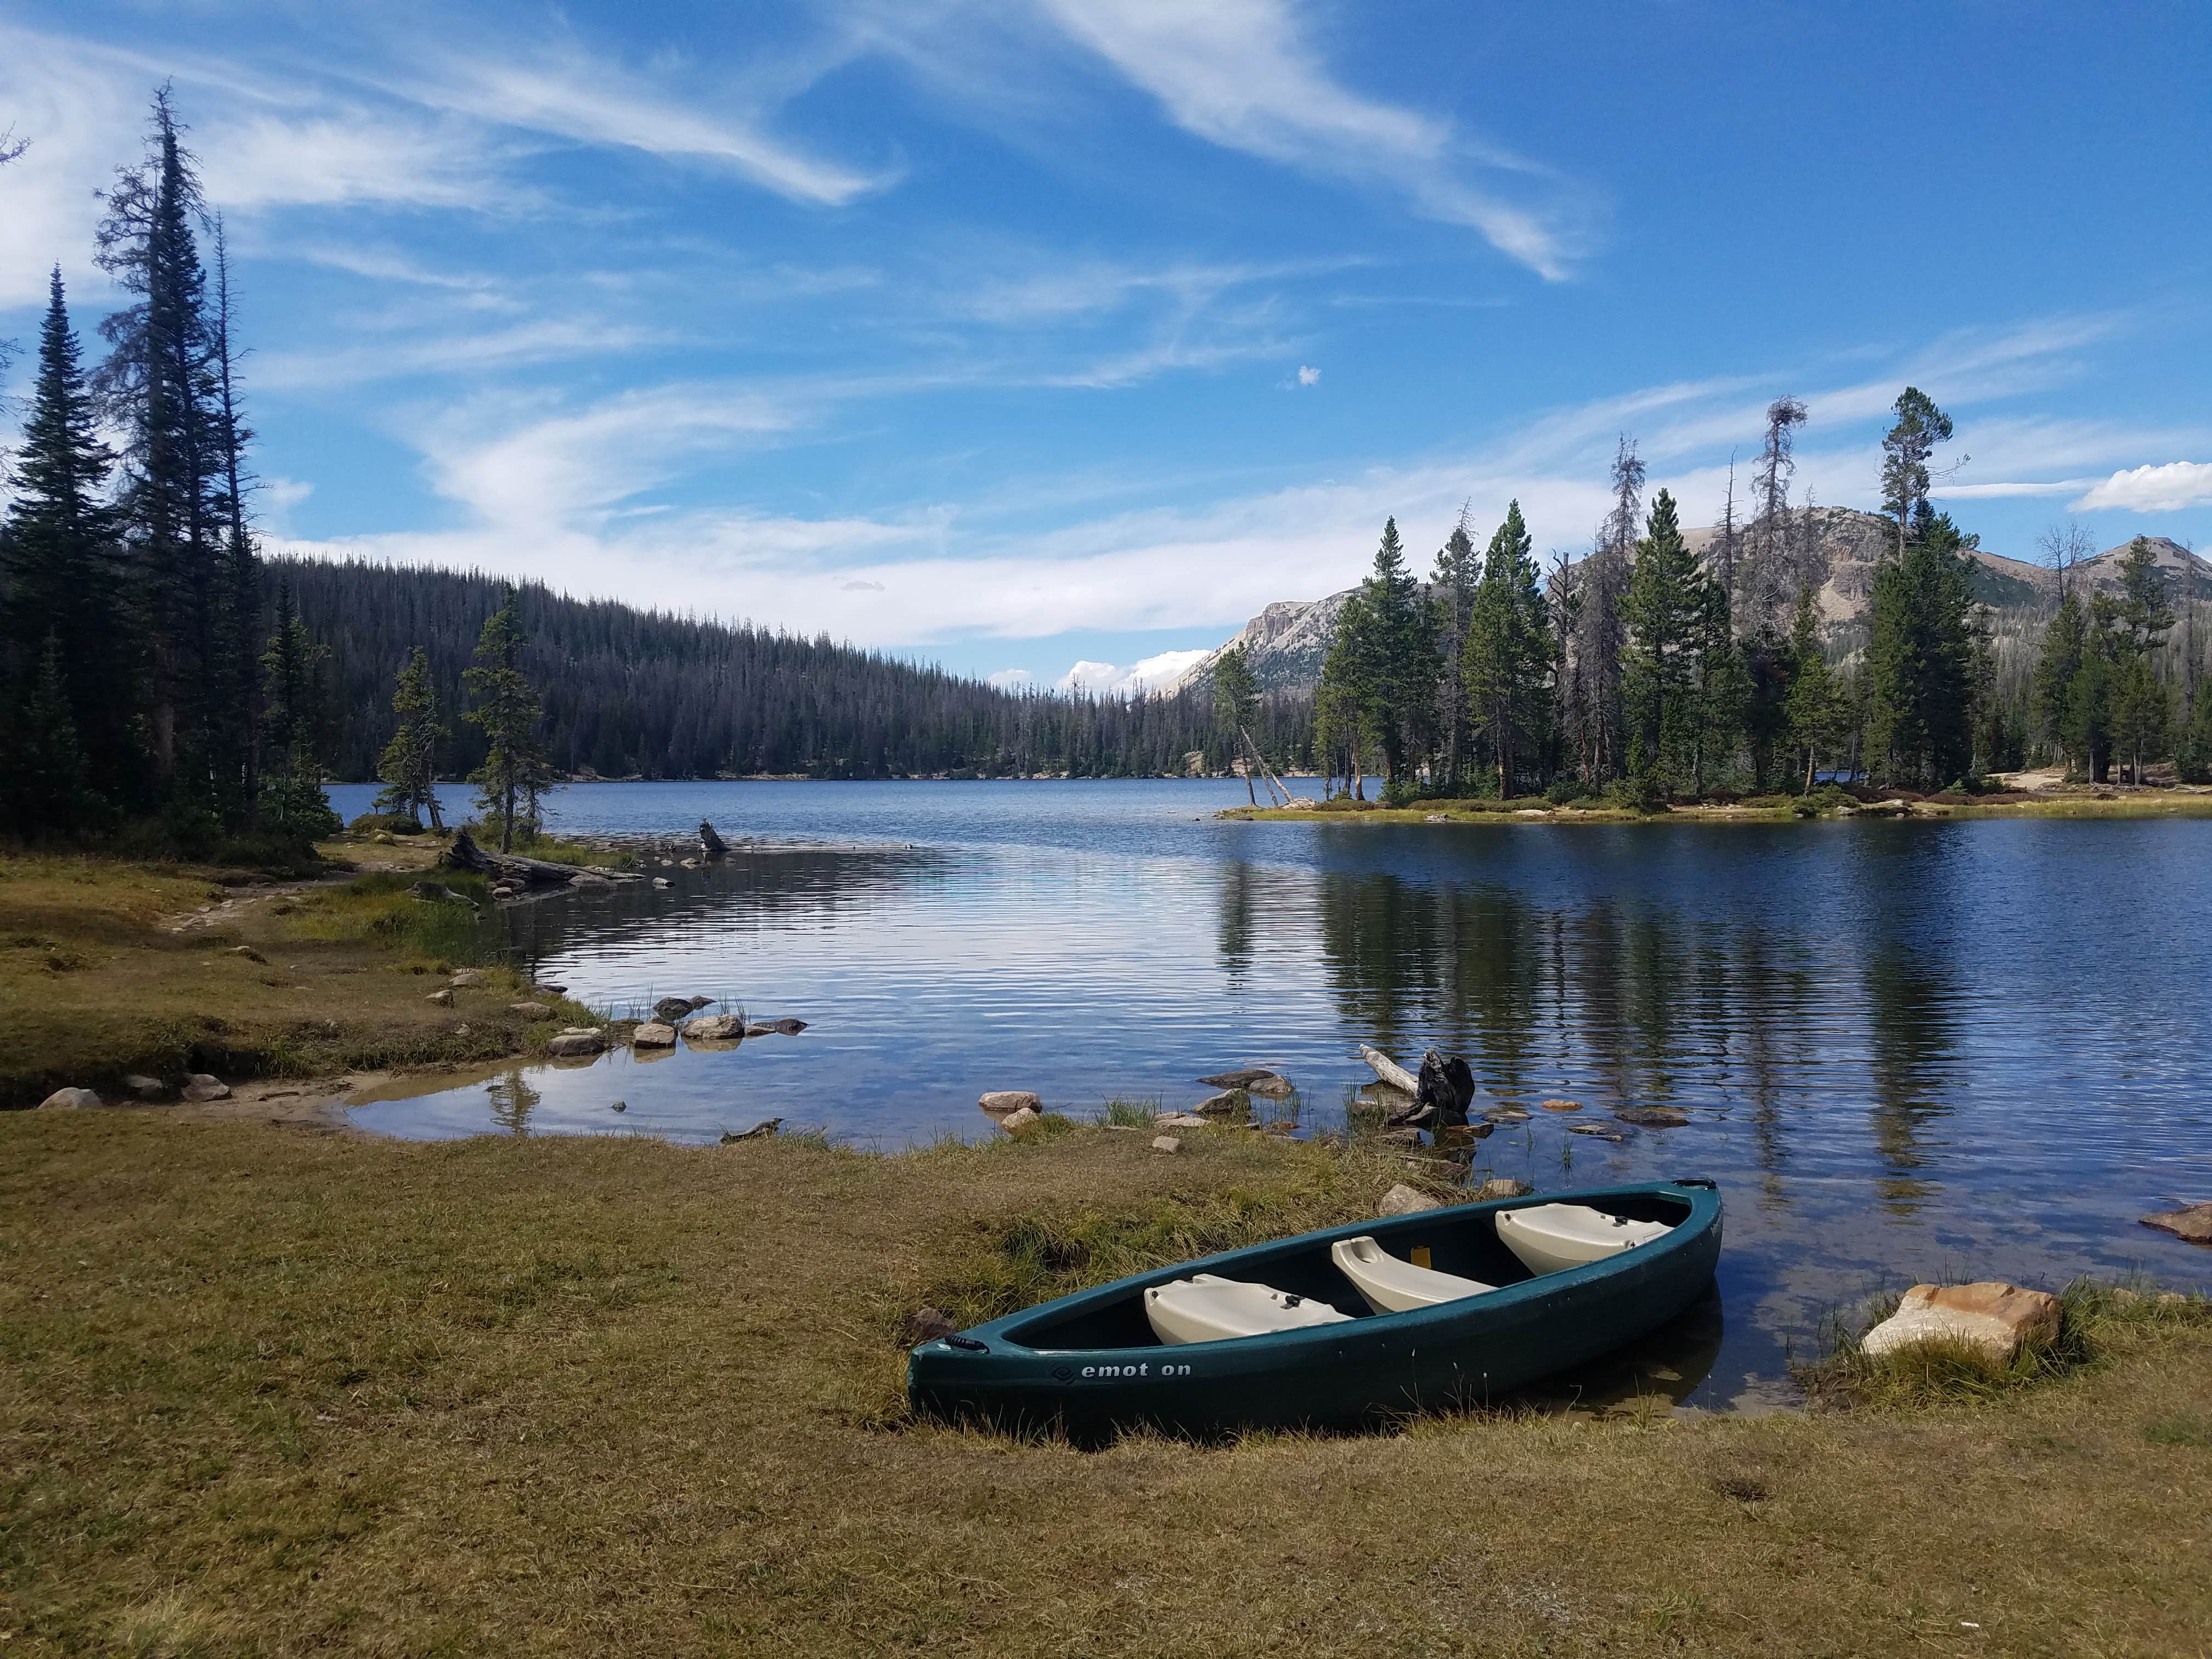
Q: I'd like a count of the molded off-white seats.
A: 3